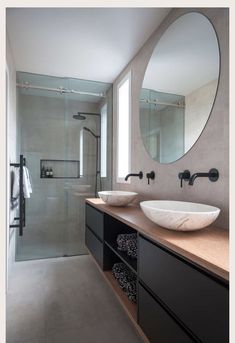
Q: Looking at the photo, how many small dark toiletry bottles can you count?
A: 3